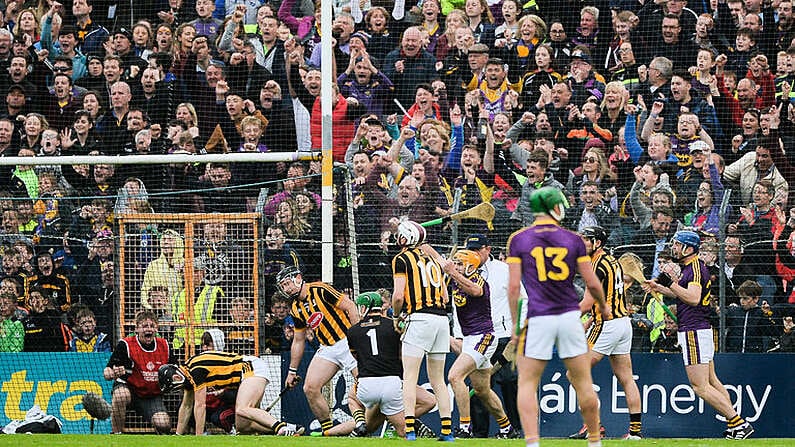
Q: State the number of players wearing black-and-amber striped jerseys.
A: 4